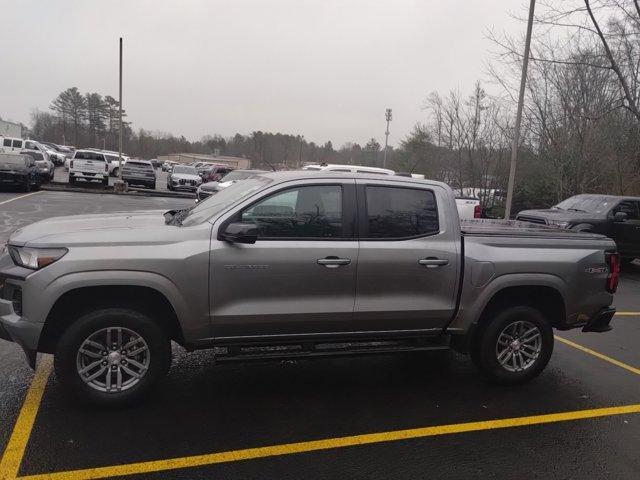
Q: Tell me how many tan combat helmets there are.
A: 0